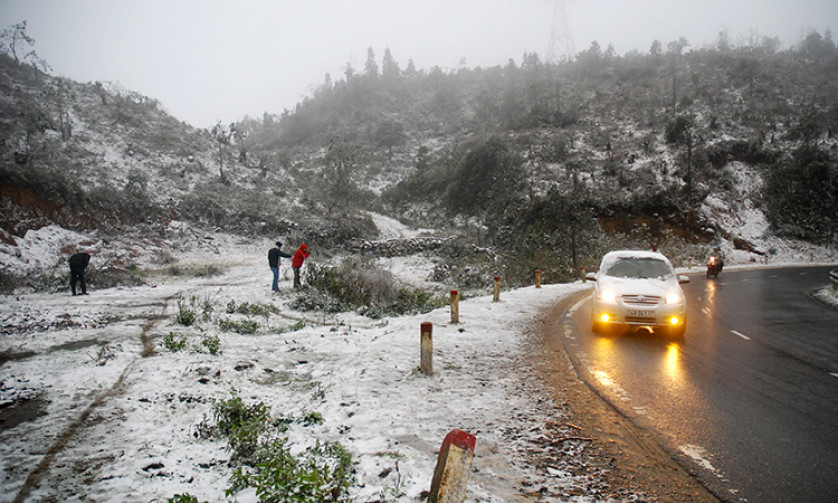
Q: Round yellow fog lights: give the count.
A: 2